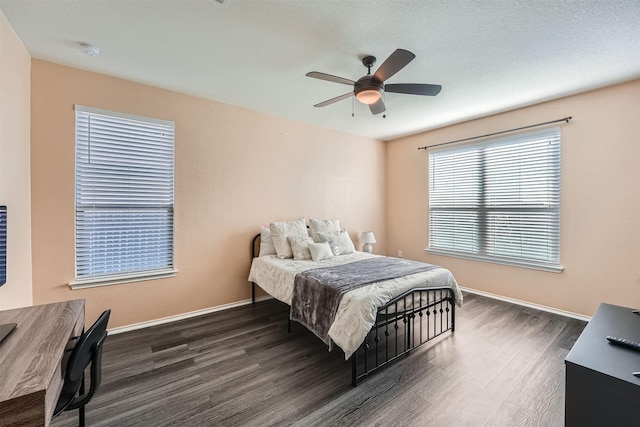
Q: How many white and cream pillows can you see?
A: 6